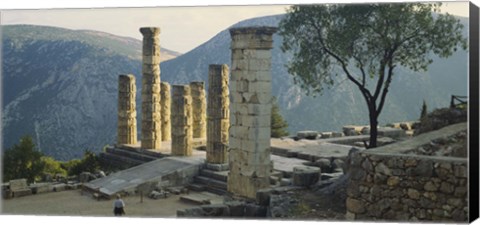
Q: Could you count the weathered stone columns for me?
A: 7